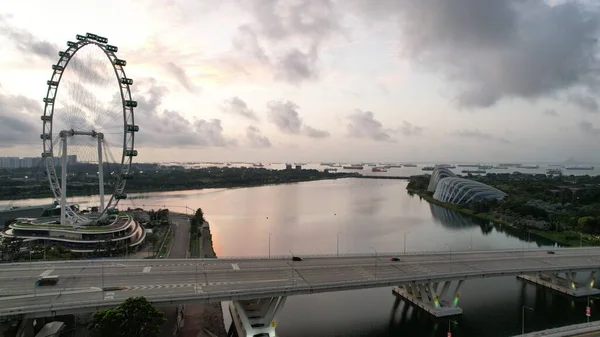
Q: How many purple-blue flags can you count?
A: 0